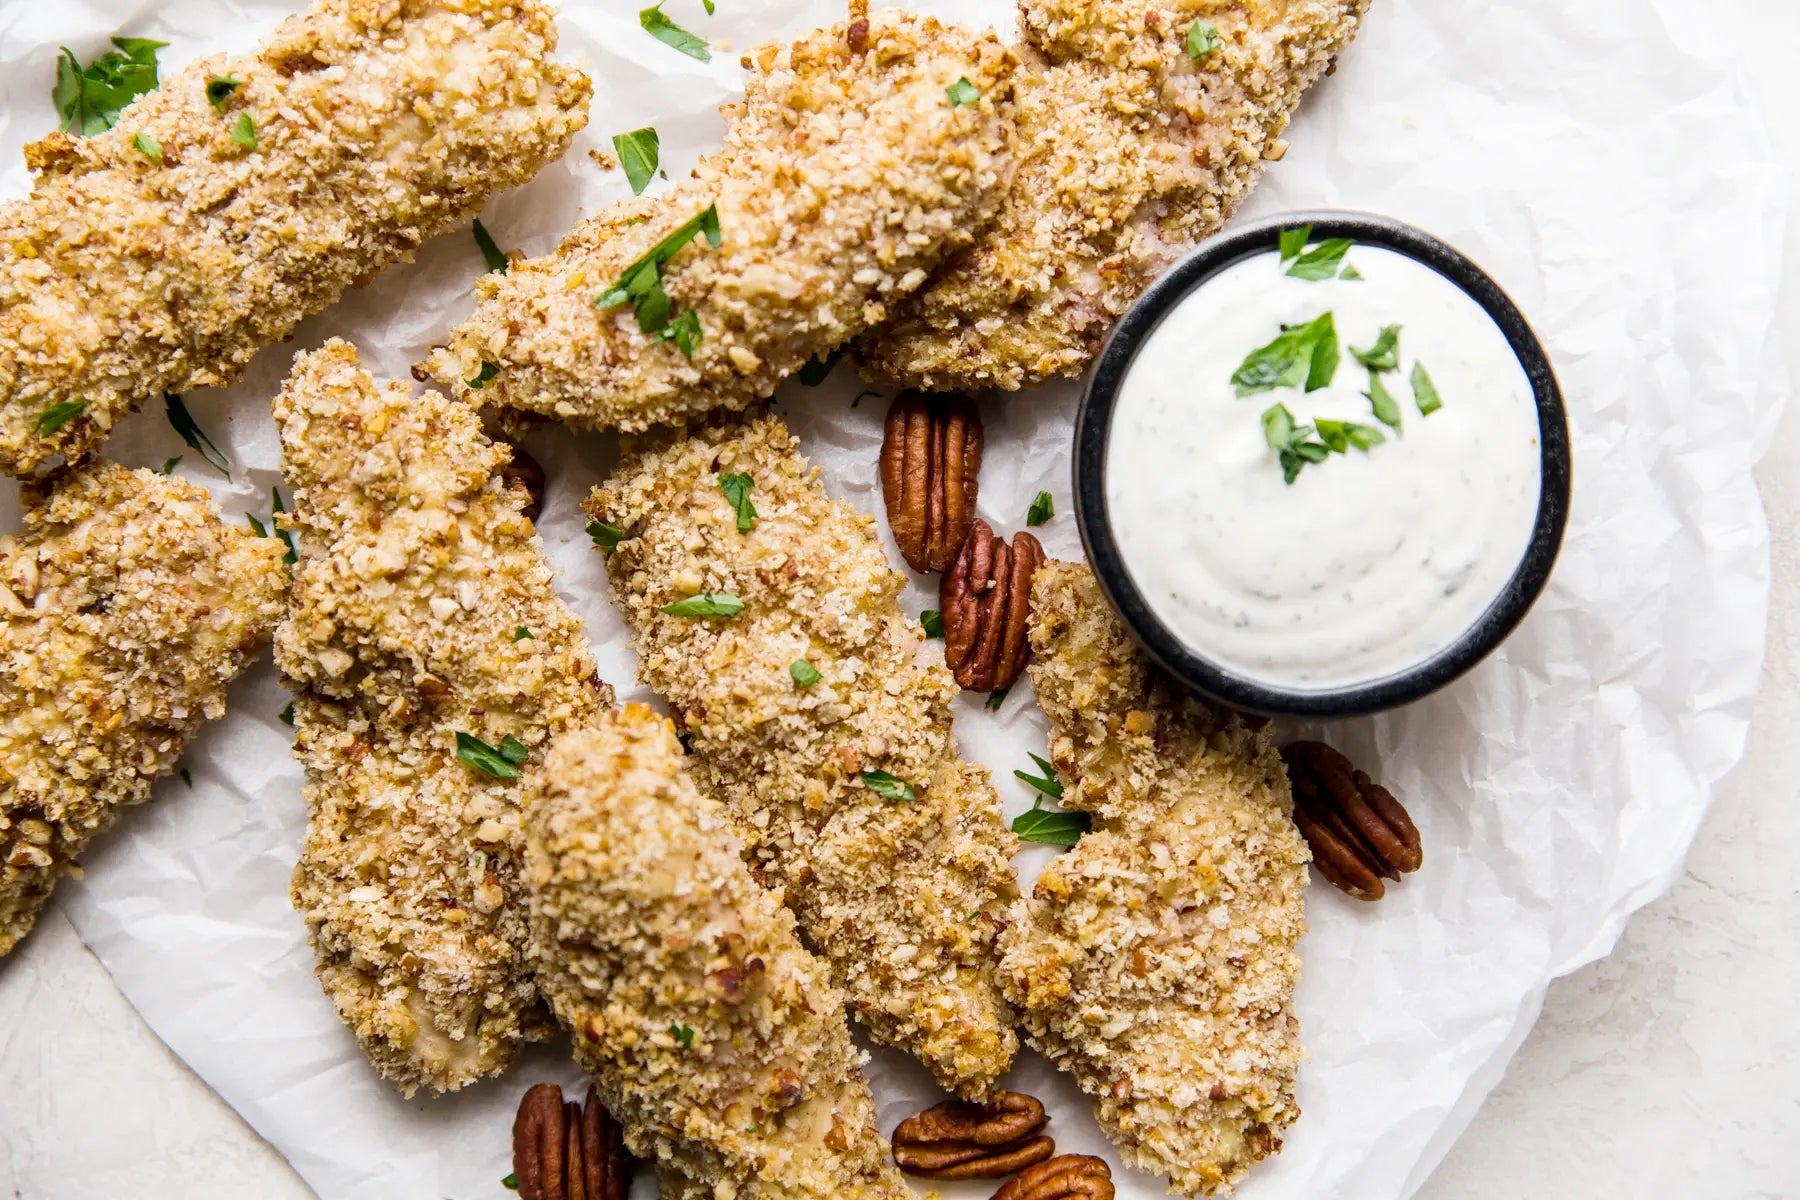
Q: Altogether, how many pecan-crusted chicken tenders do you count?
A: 8